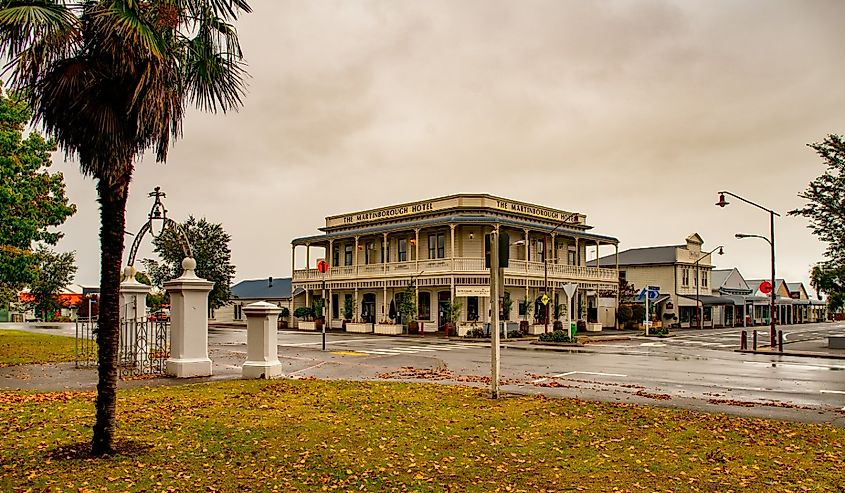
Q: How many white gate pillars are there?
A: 3